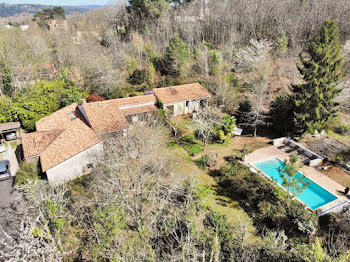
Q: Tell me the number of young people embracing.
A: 0